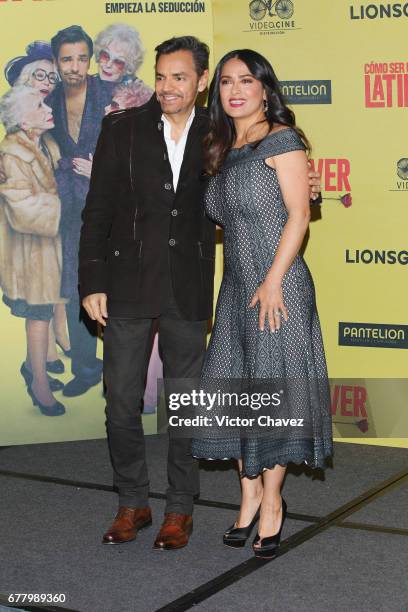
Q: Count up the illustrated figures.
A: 5